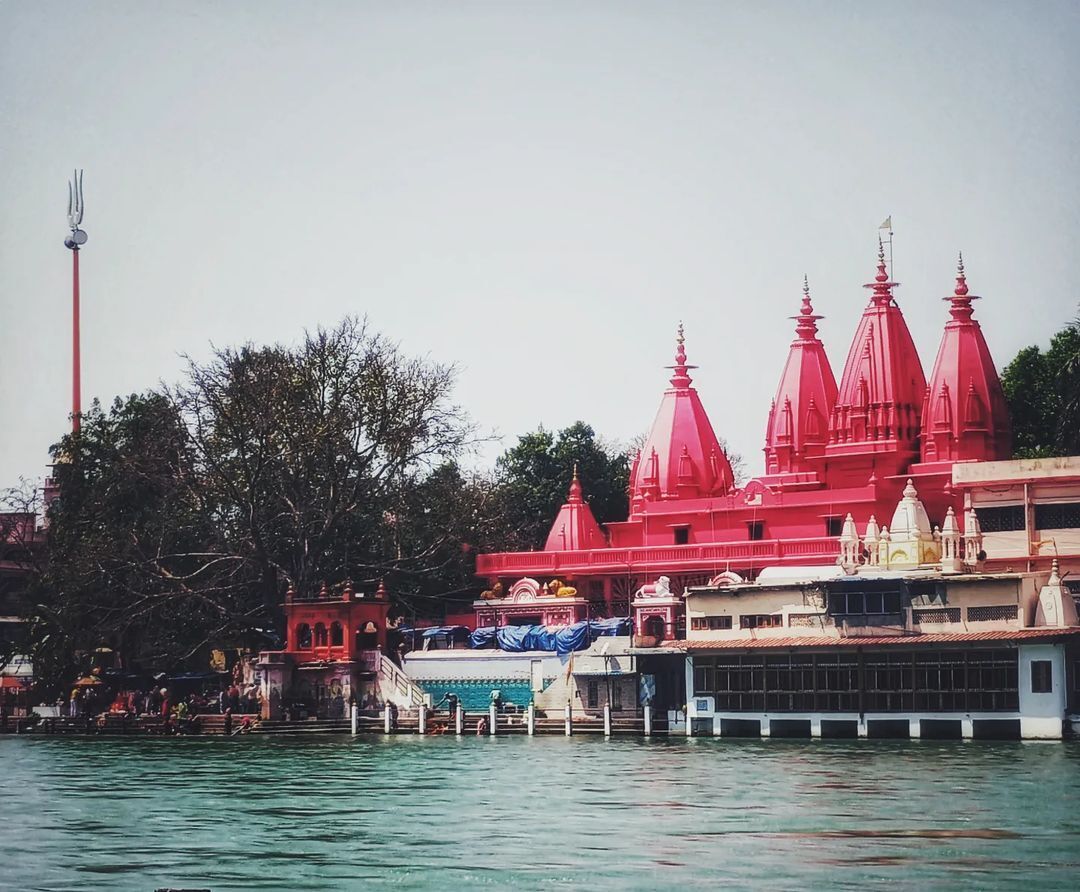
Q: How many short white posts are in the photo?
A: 9